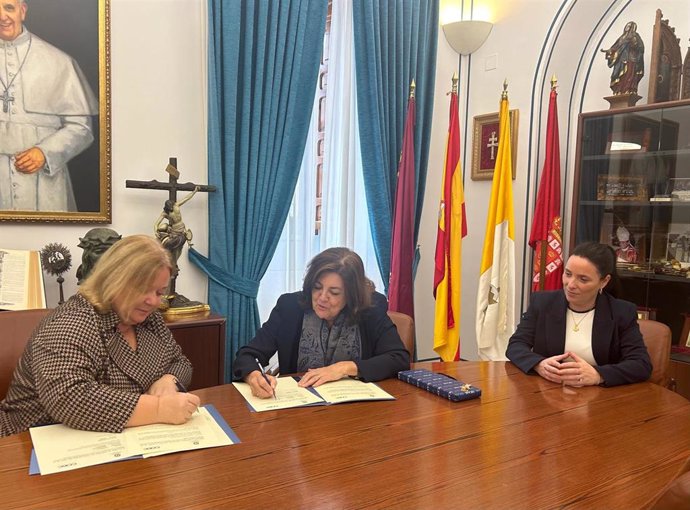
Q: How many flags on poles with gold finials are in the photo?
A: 4